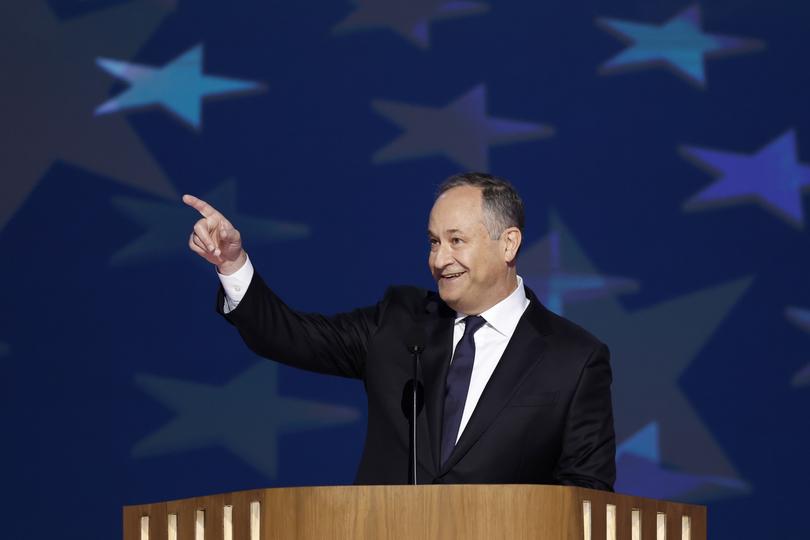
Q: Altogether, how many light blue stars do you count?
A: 2